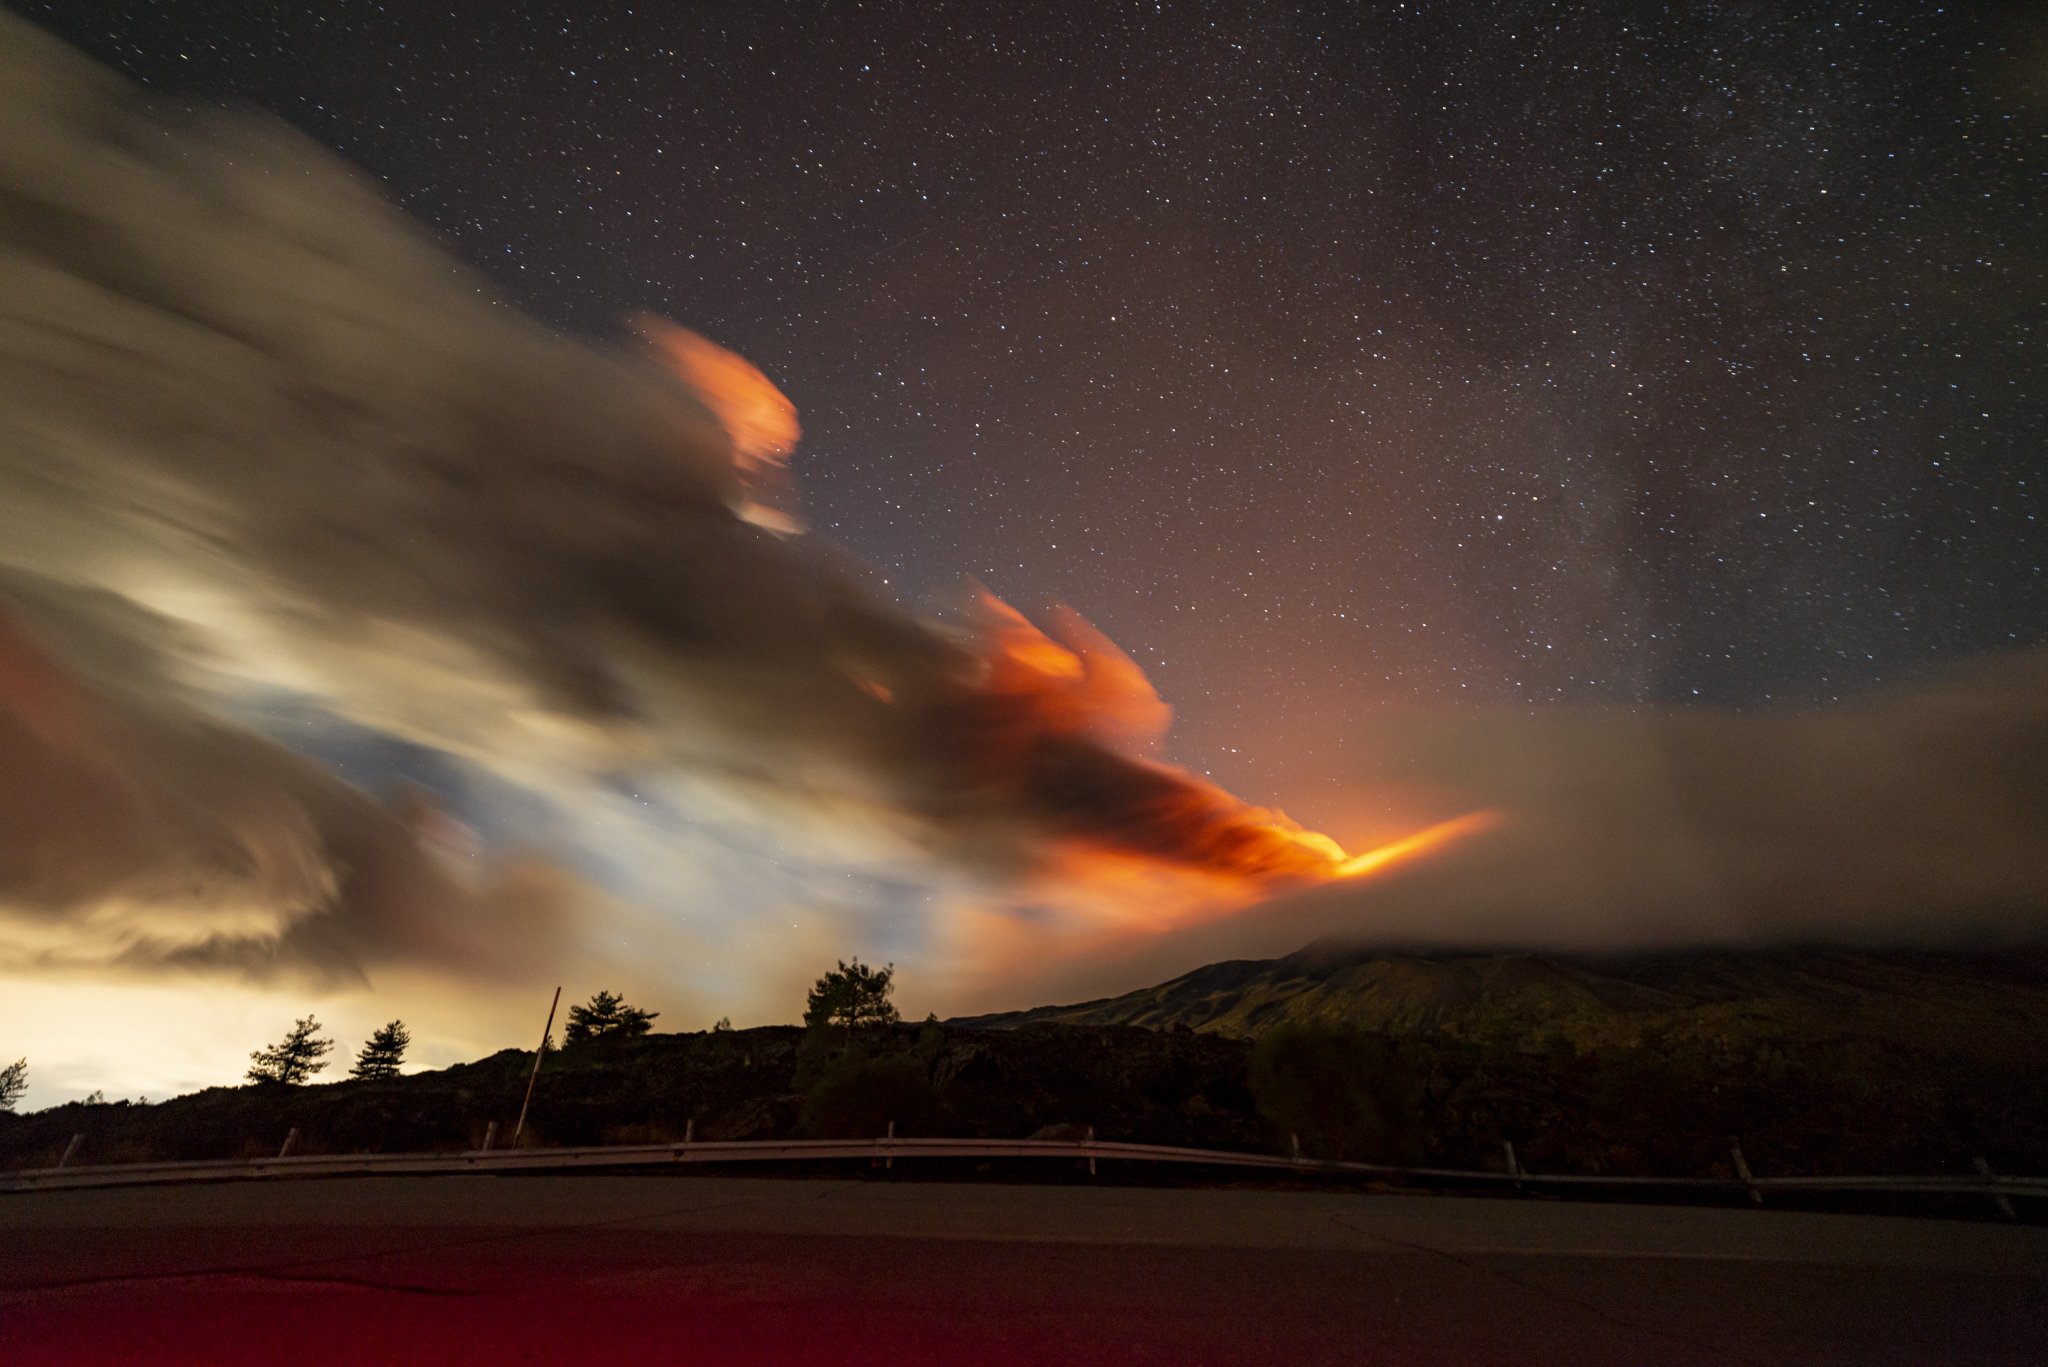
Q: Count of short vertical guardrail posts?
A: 10